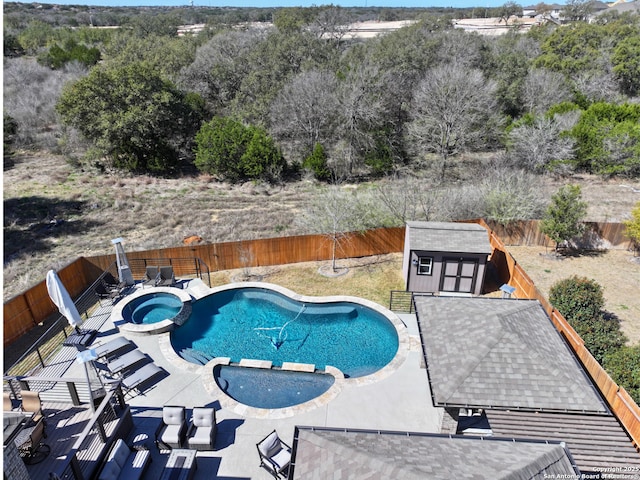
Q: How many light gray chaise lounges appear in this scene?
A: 3